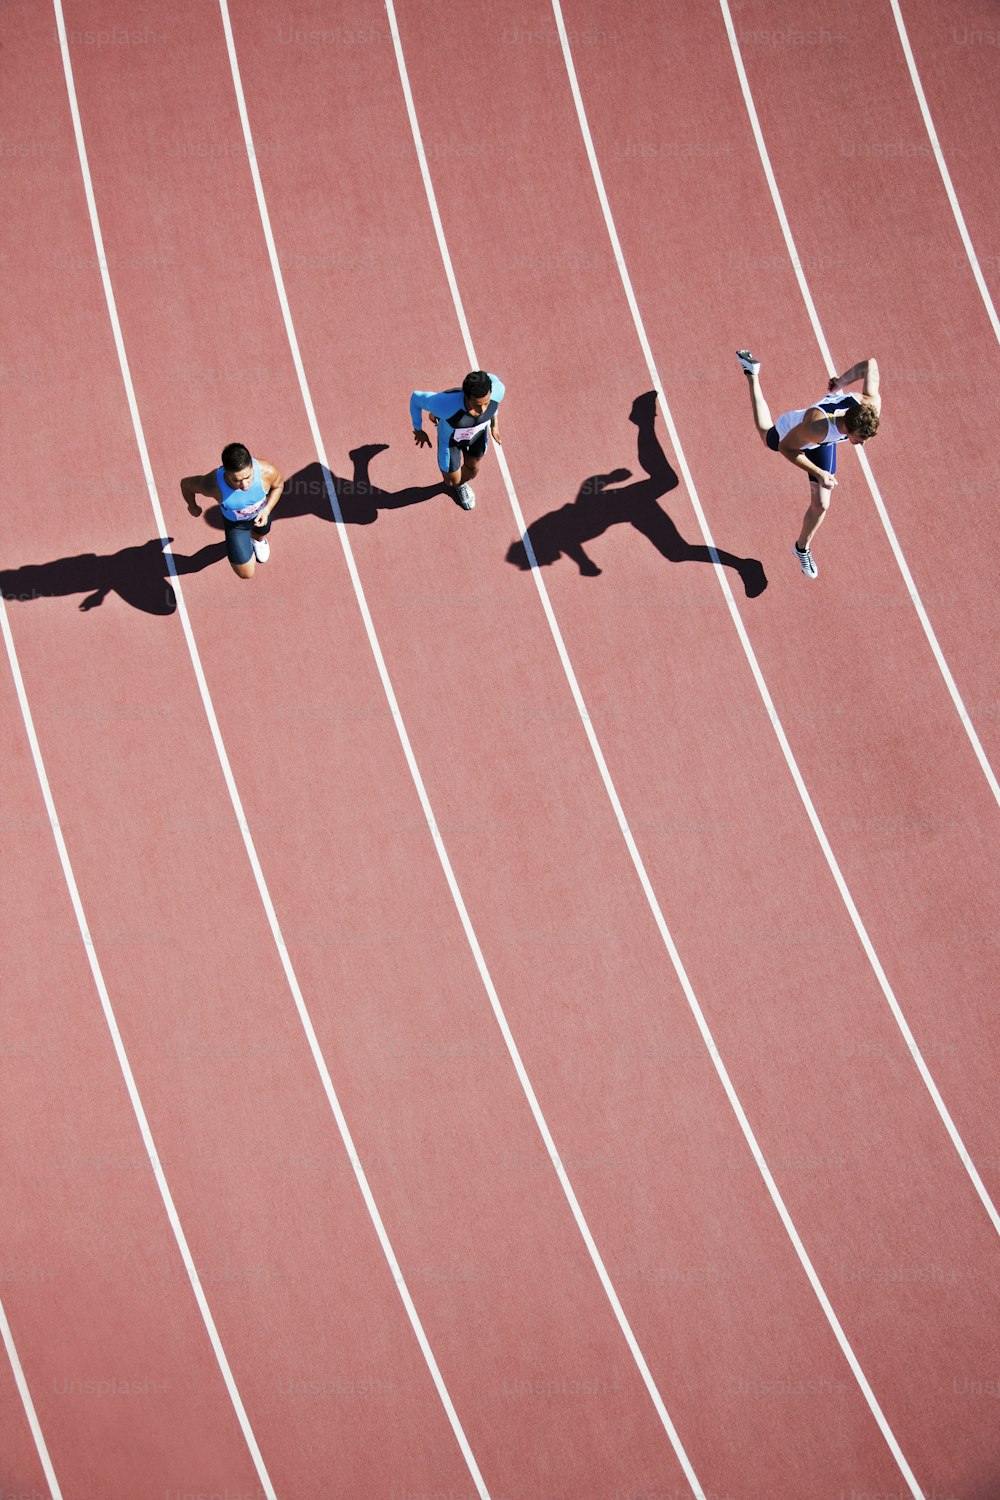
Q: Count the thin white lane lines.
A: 8